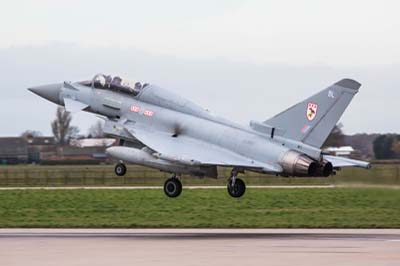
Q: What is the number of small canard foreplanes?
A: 1